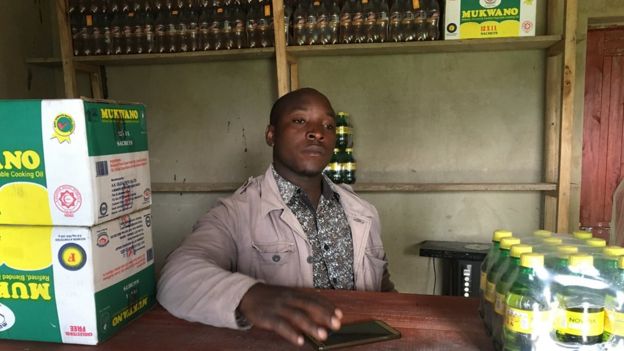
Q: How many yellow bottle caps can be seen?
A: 15